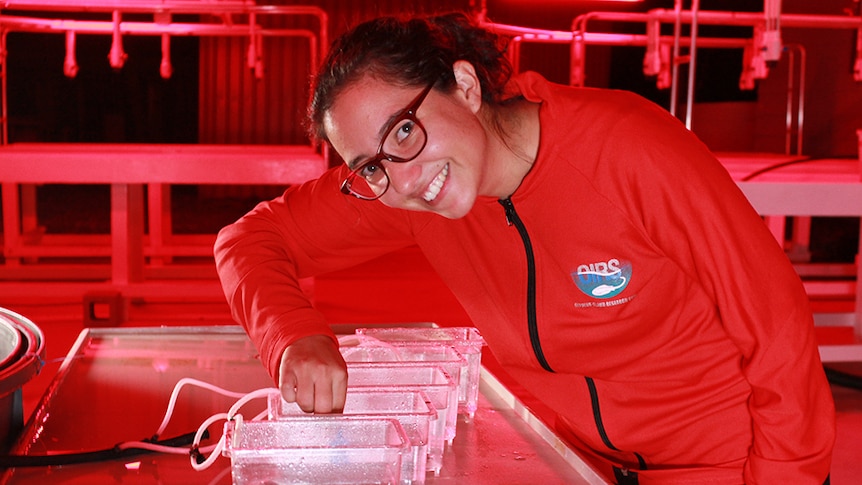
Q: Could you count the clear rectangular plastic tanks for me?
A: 5